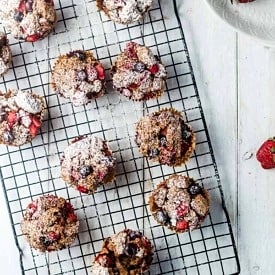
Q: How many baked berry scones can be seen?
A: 11